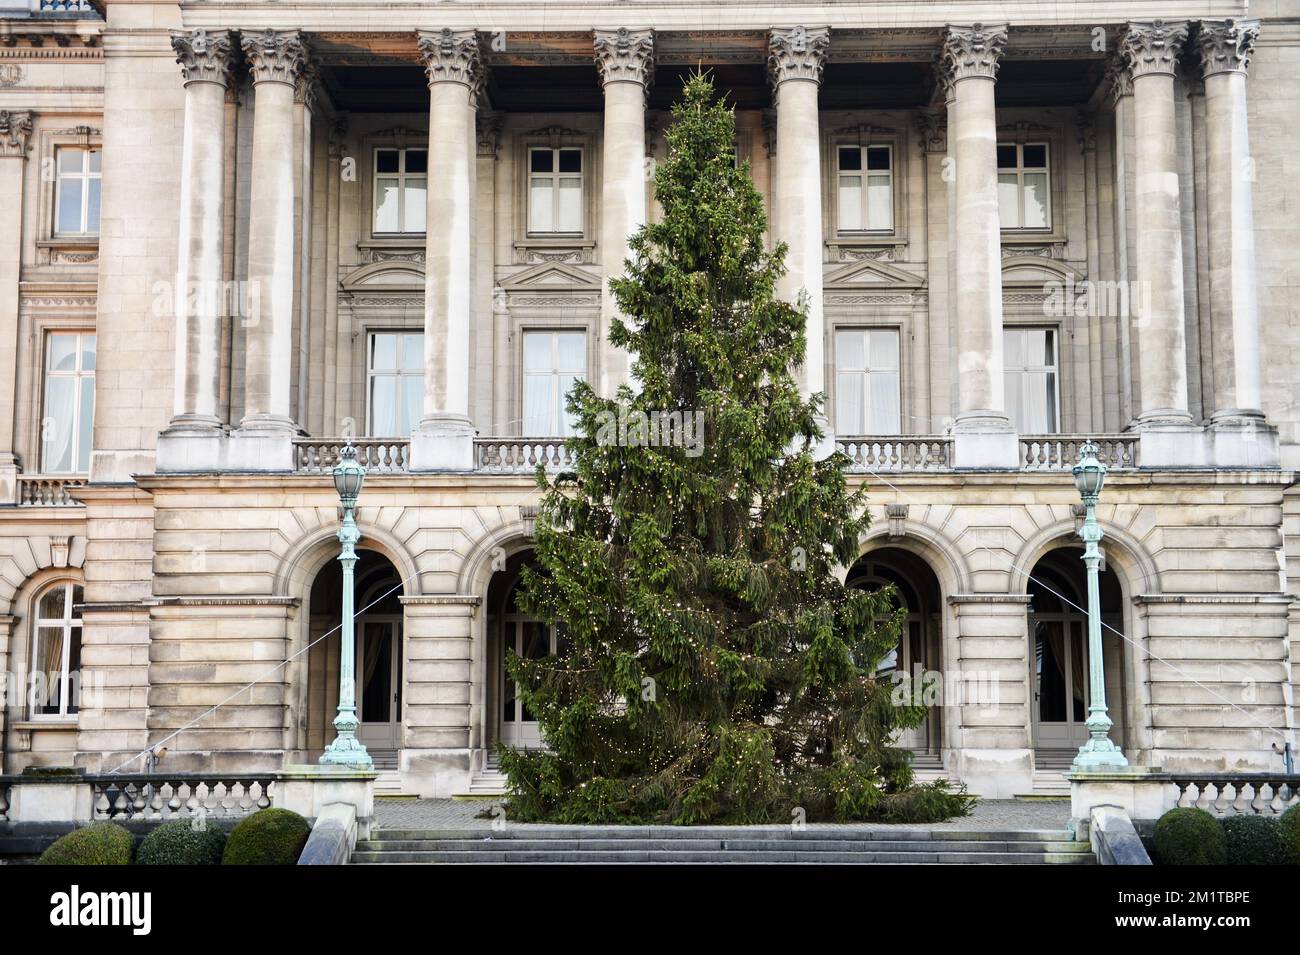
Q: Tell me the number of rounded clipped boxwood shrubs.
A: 6